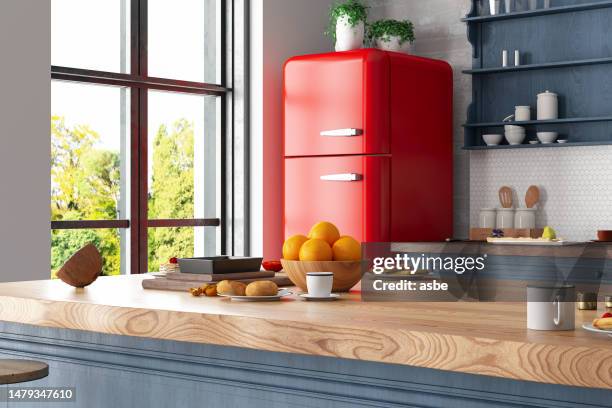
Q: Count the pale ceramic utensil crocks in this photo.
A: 3